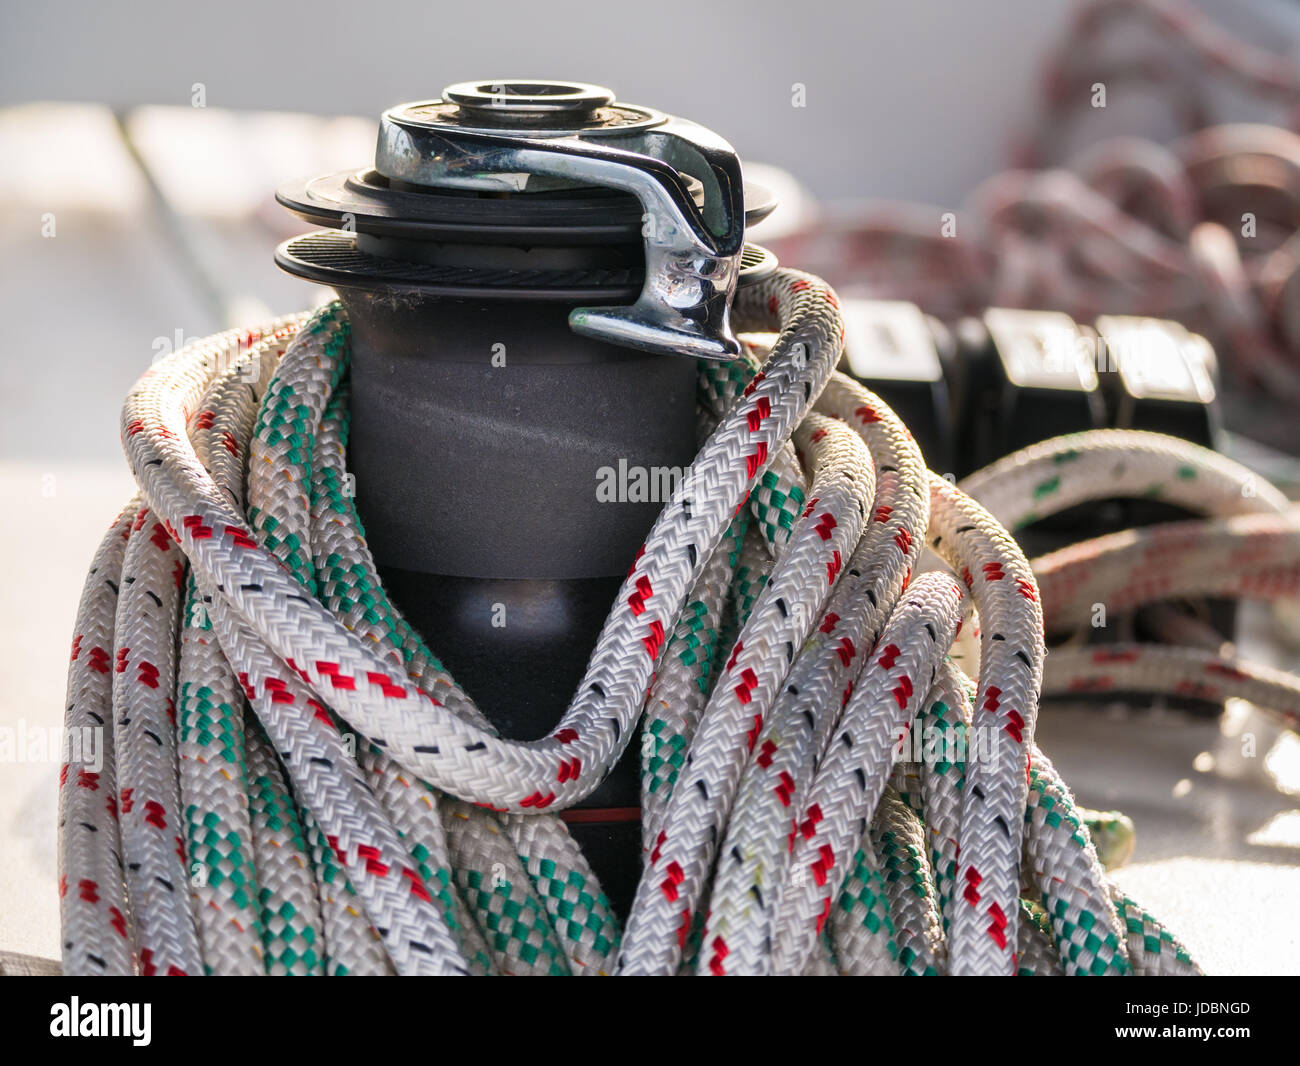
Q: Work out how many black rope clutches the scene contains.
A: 3